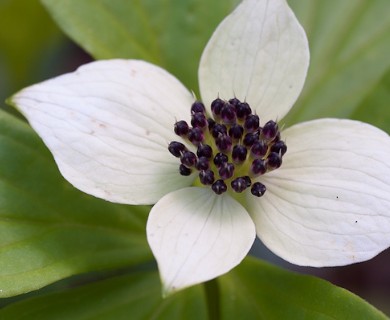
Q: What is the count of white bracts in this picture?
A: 4